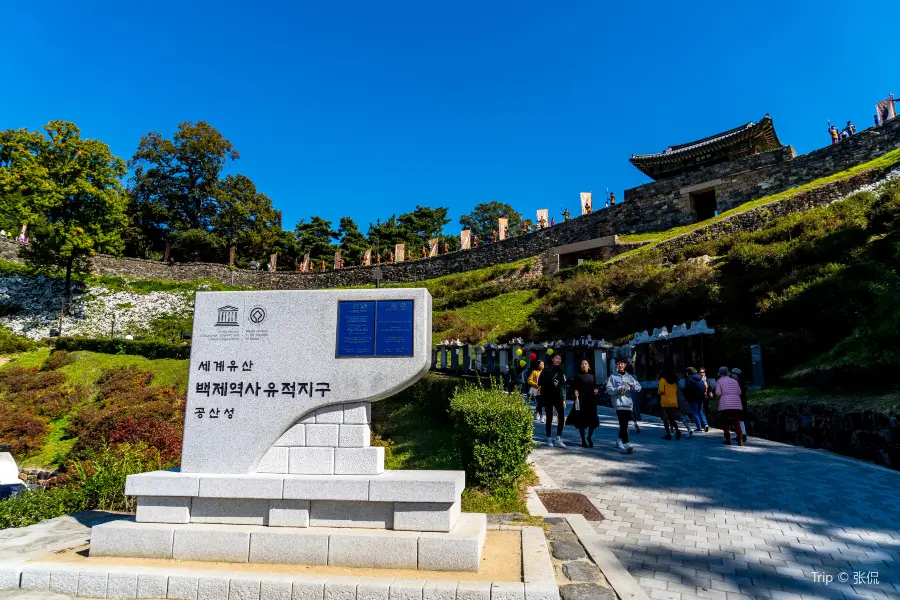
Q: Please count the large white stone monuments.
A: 1